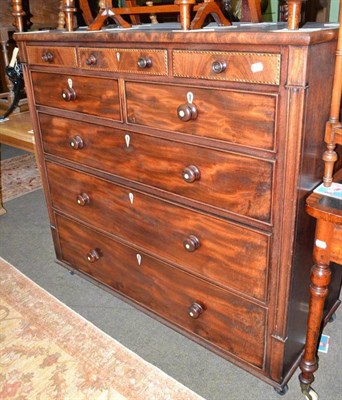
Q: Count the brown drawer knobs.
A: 12